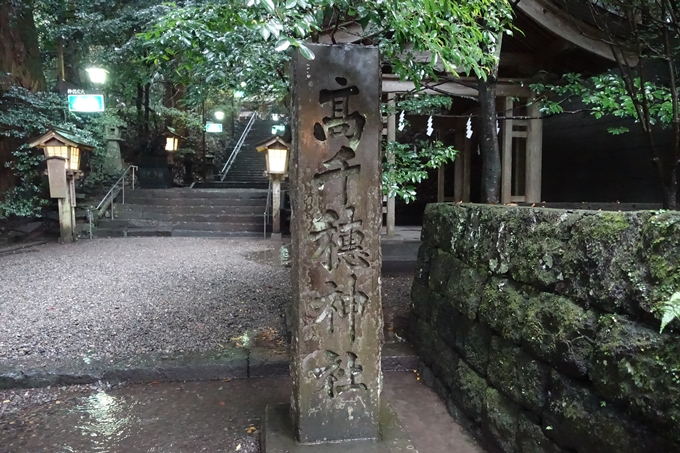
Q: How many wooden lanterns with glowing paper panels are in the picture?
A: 3